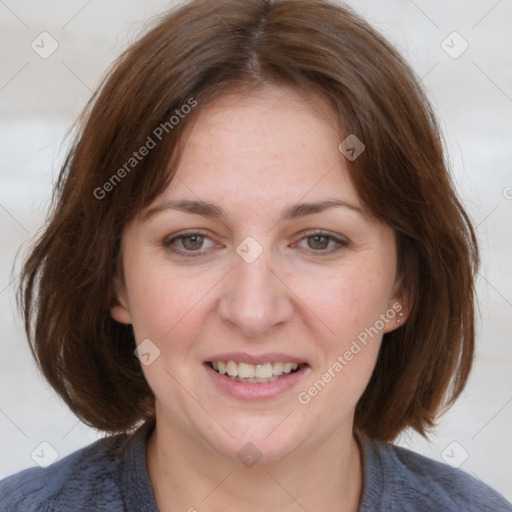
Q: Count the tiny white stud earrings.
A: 2